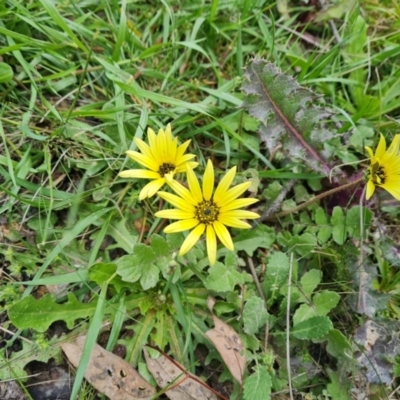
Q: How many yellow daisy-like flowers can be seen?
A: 3